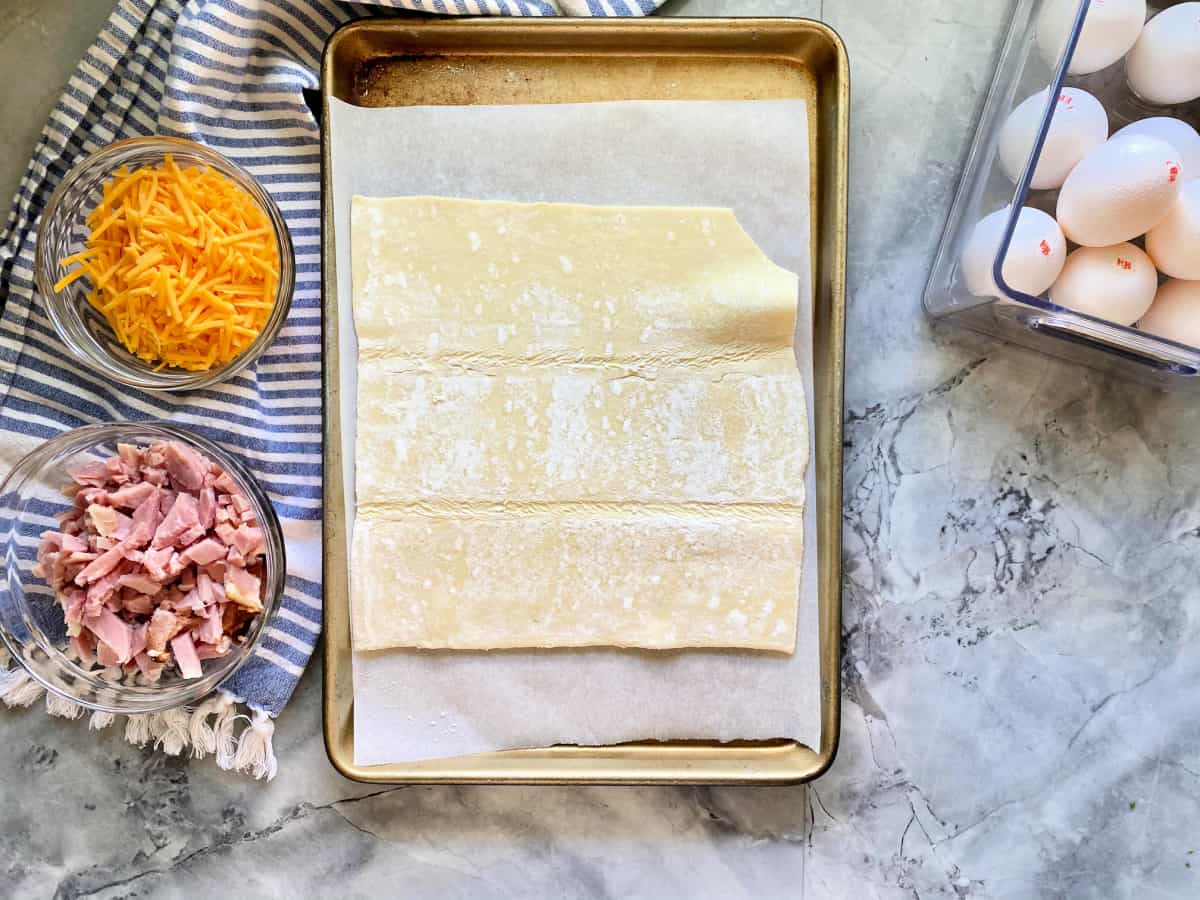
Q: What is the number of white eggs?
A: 9